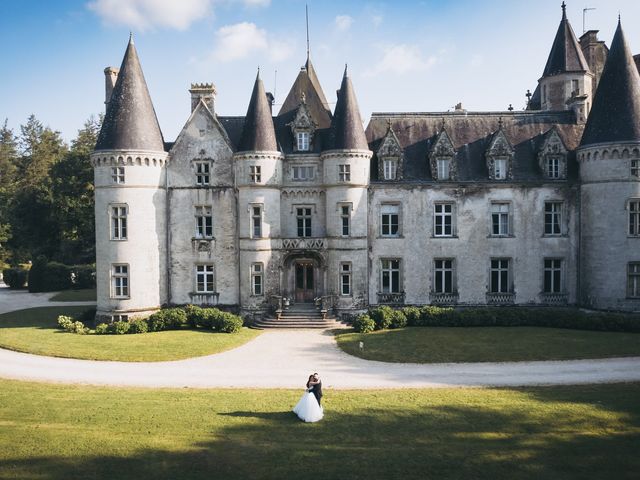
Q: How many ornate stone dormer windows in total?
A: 5